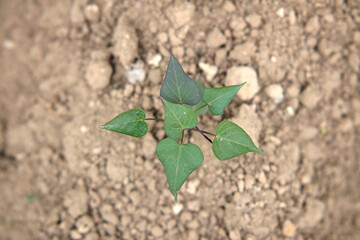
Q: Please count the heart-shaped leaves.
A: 6